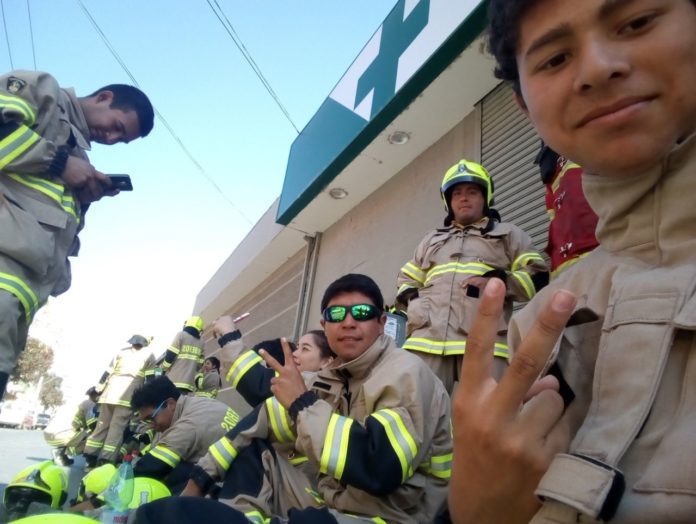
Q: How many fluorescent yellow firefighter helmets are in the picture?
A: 6